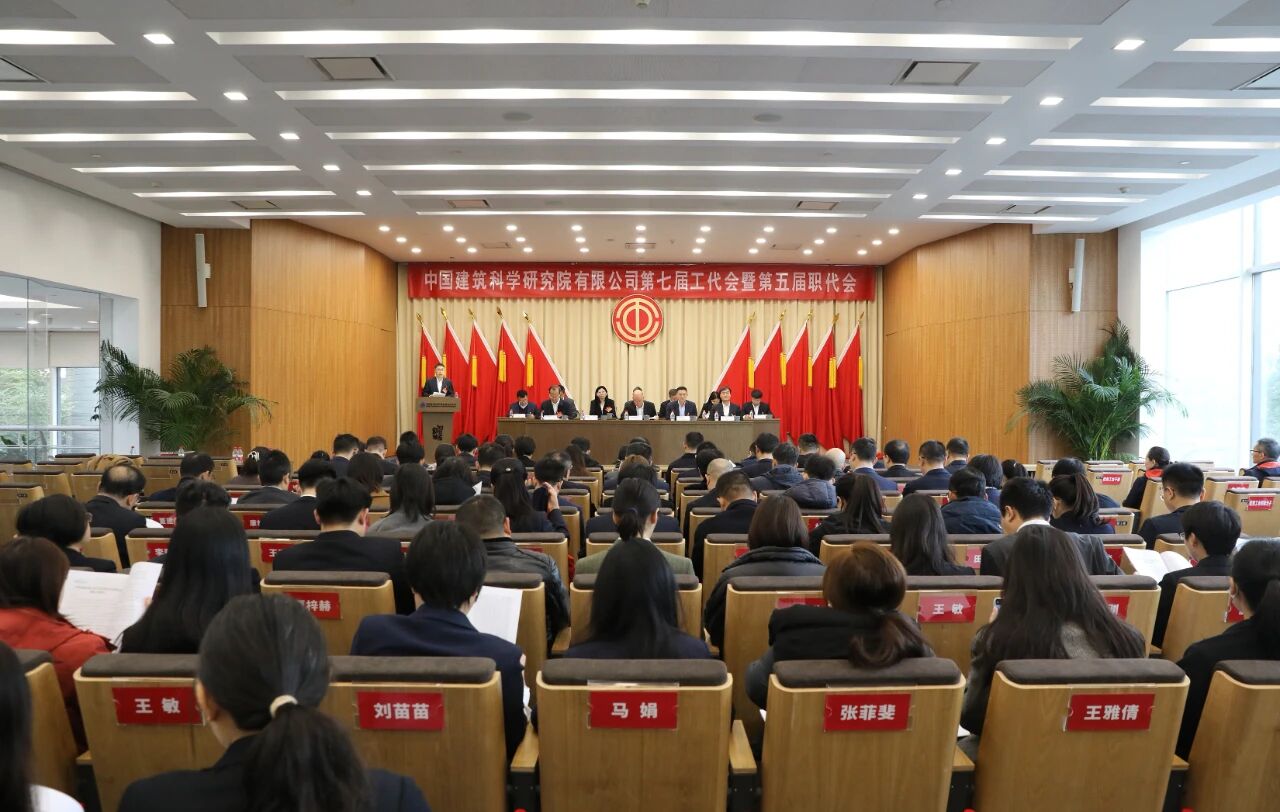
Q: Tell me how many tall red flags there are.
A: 10